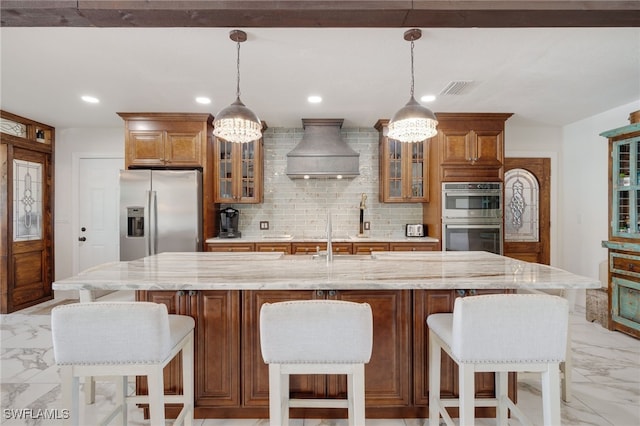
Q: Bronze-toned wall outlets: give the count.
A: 2